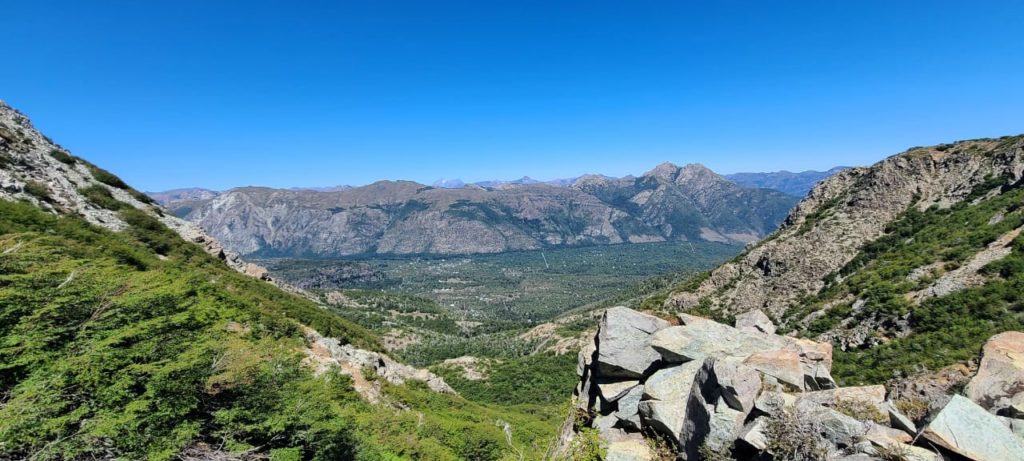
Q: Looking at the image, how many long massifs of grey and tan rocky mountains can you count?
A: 1